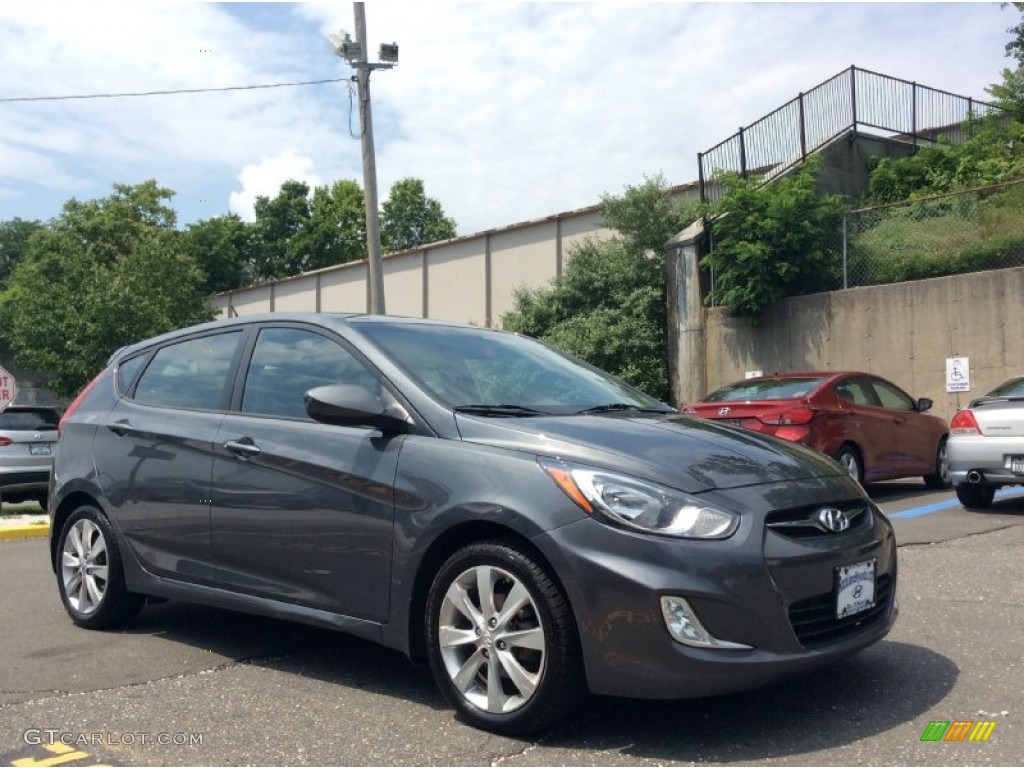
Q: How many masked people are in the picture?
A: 0